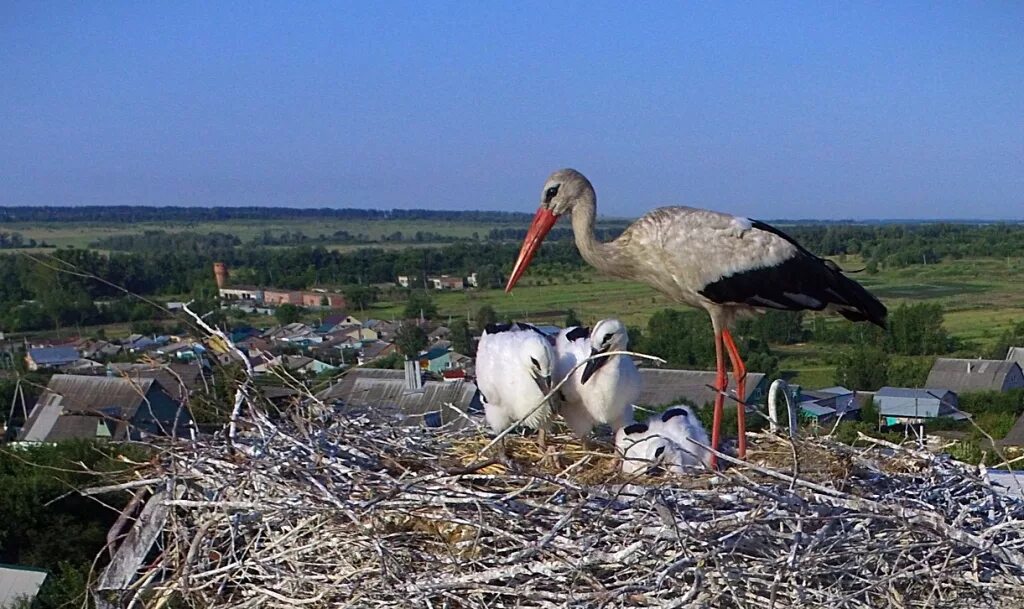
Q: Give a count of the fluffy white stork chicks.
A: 3